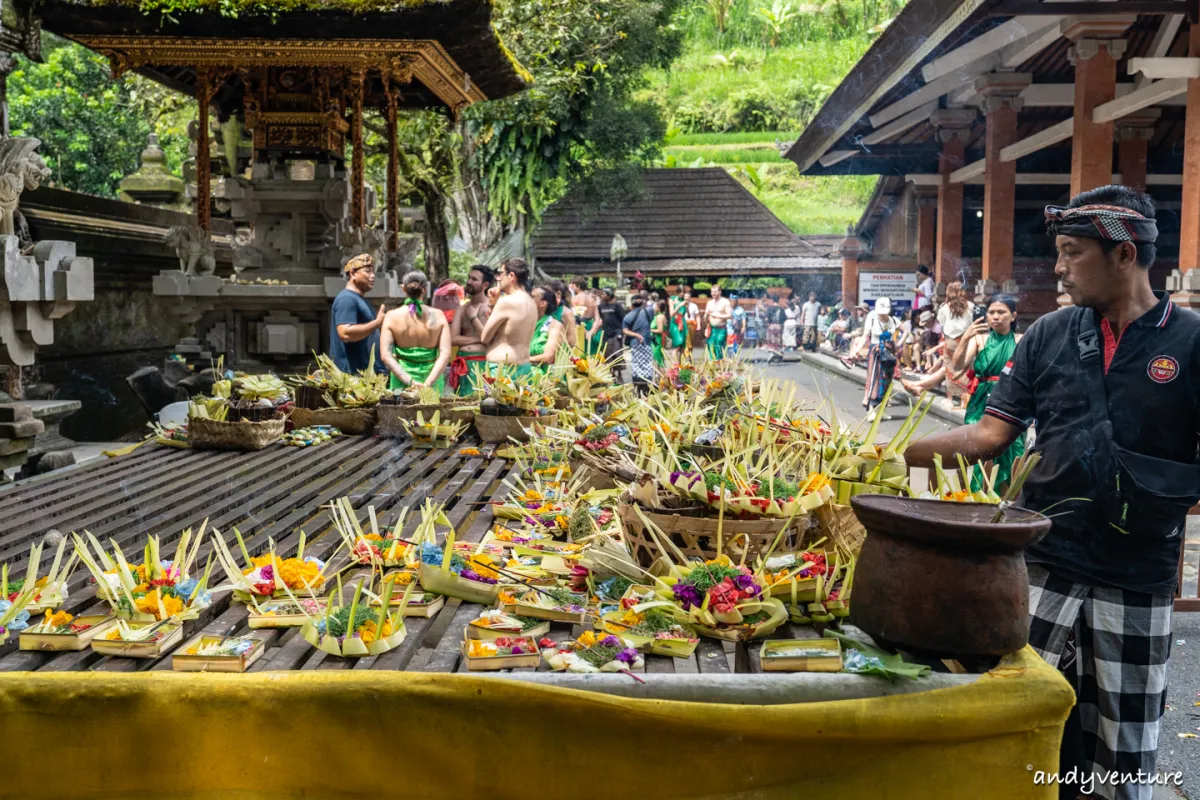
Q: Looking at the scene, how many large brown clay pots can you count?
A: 1